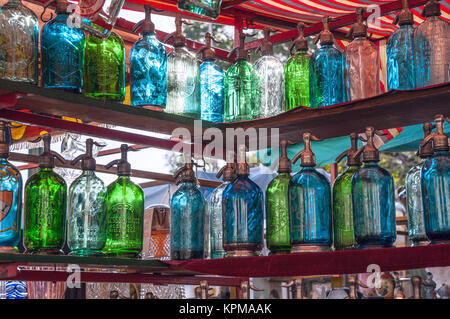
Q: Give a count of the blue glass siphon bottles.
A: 11